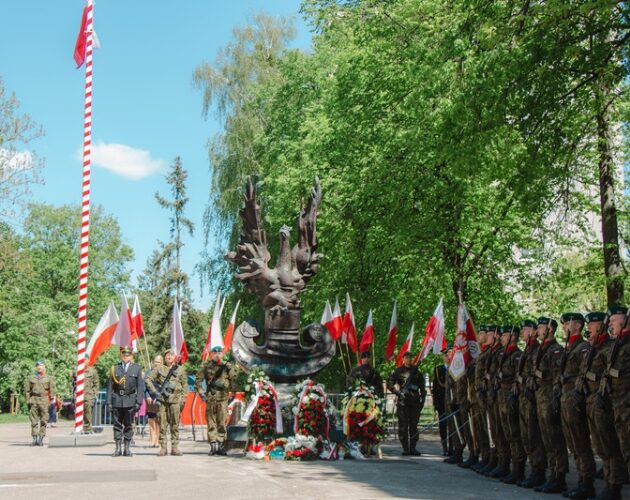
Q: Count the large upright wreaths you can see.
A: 3